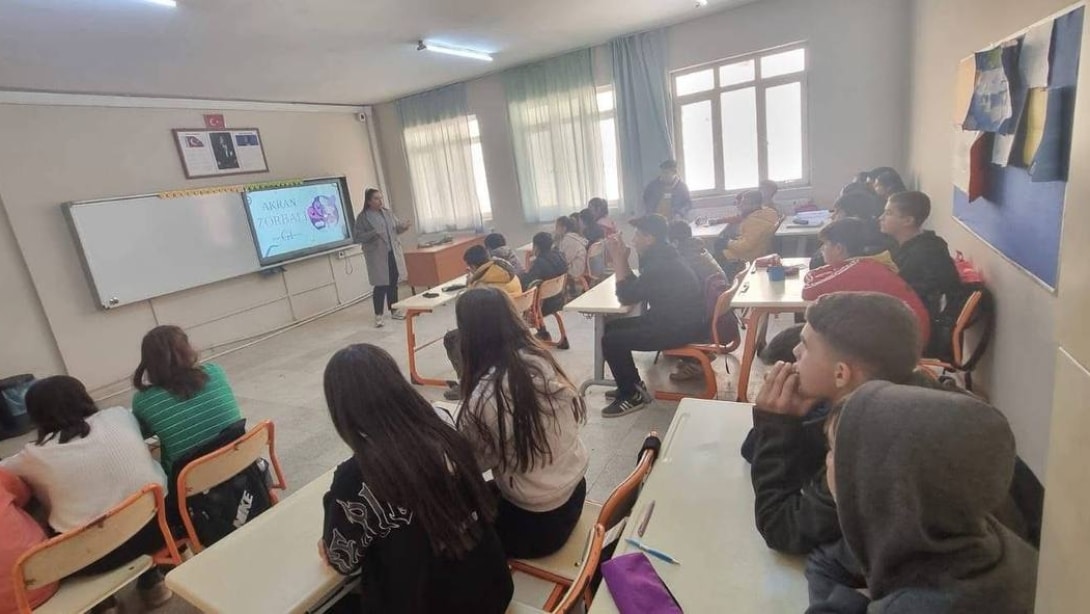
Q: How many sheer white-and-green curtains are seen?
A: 2